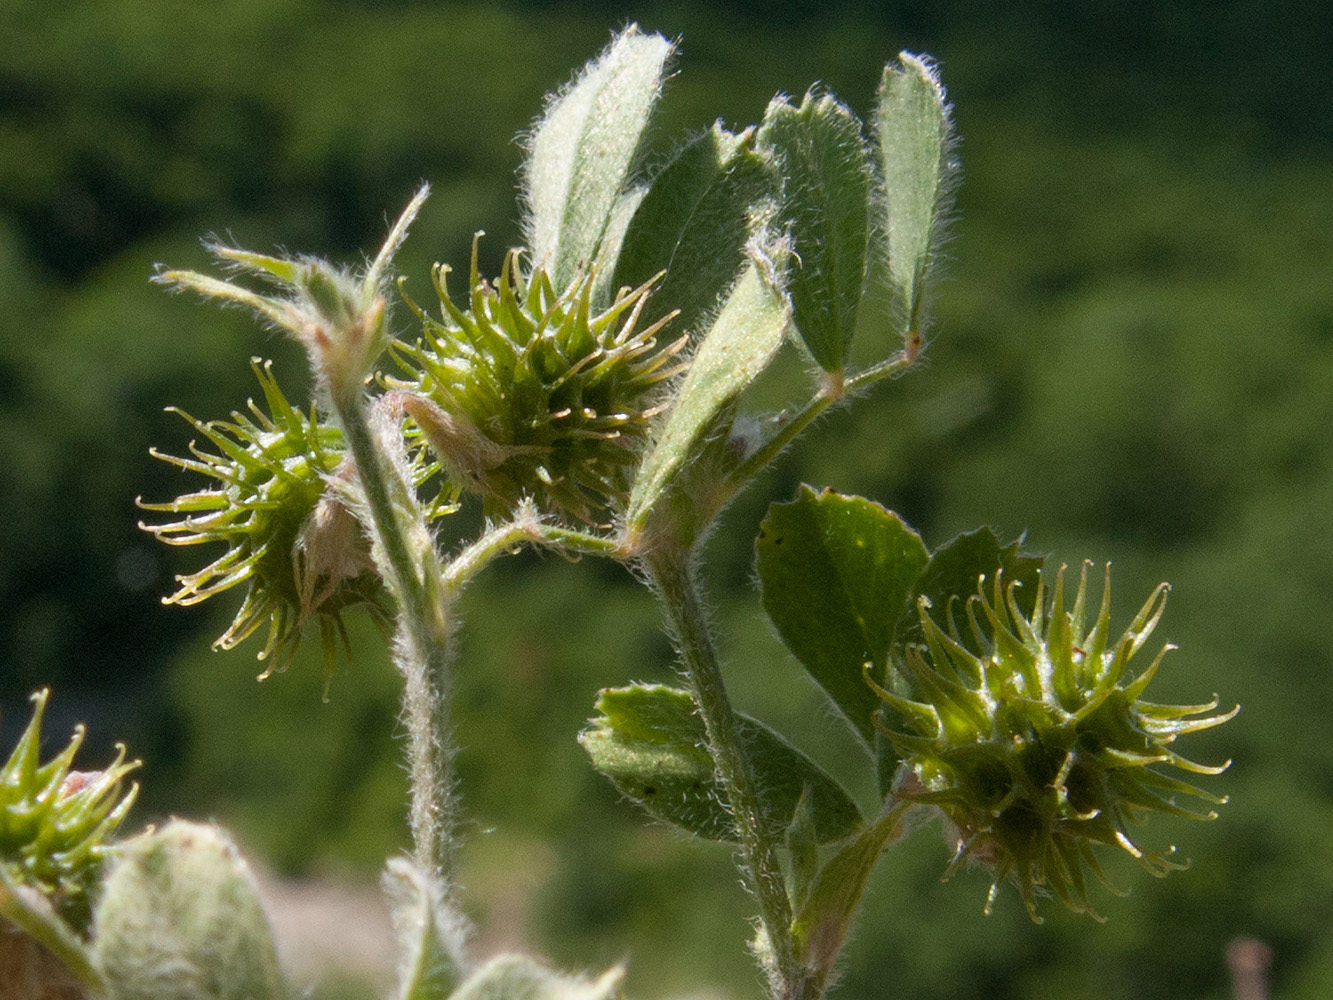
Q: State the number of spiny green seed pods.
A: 4